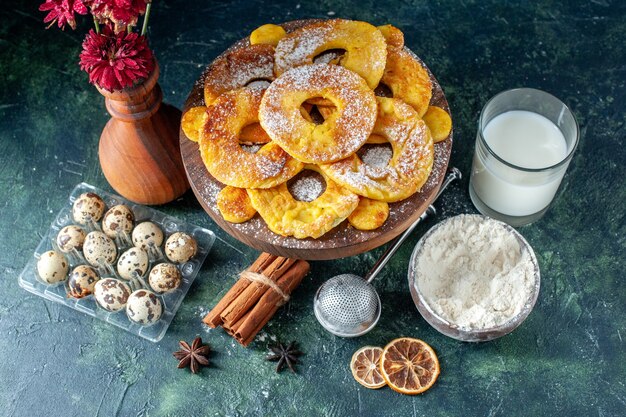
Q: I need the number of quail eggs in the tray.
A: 12